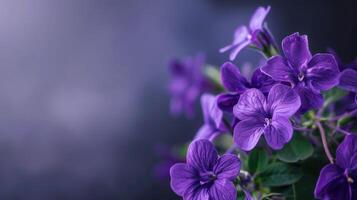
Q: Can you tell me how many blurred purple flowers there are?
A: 2